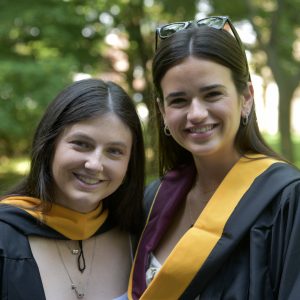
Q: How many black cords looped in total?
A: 1